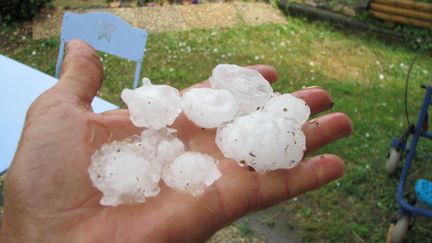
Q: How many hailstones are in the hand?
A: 8